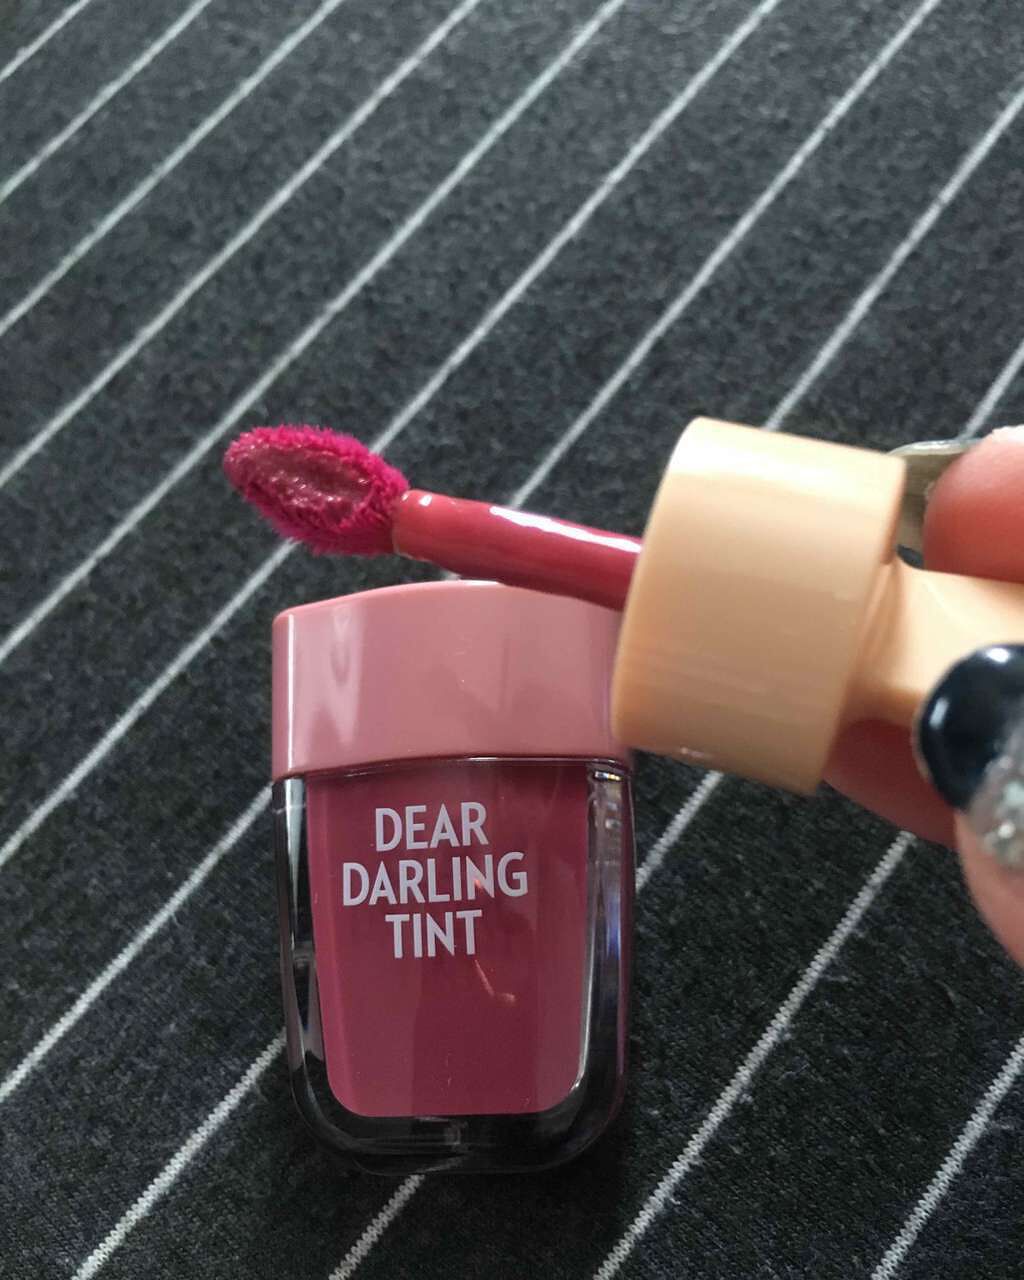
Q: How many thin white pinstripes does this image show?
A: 11